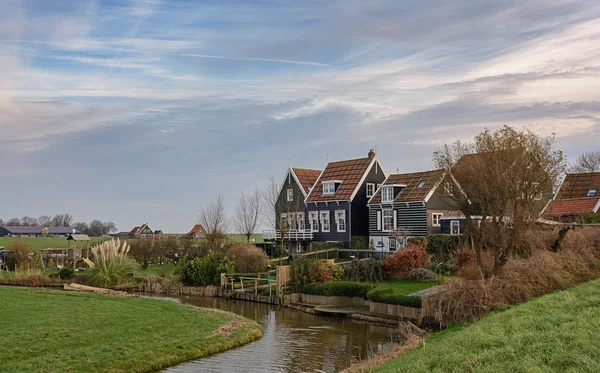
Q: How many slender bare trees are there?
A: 3